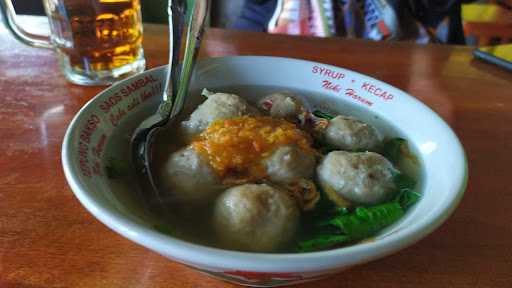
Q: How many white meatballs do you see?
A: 7